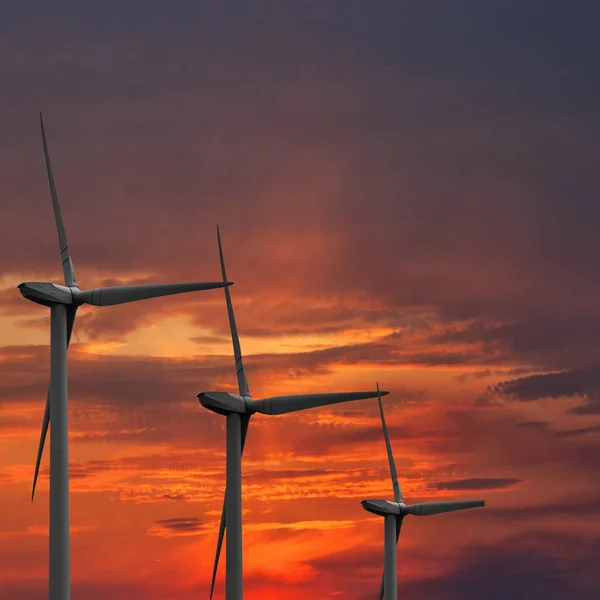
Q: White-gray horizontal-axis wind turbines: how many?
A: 3